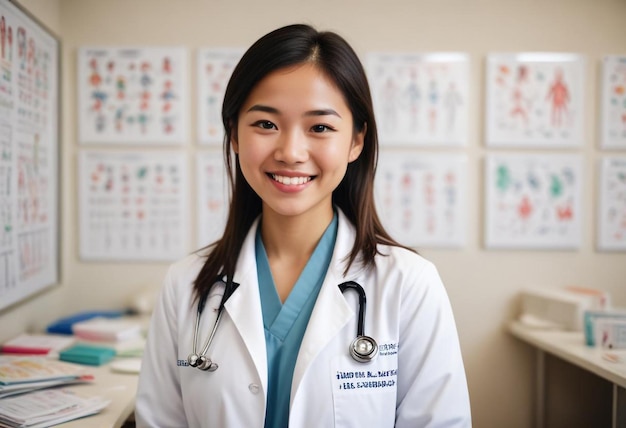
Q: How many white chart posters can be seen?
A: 11